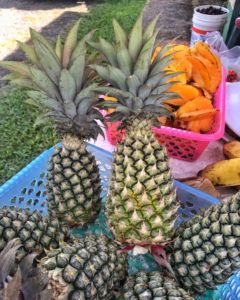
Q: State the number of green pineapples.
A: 6